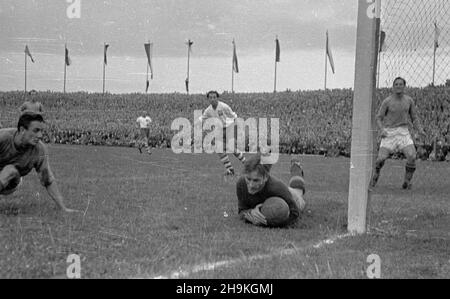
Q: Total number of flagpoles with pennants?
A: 10